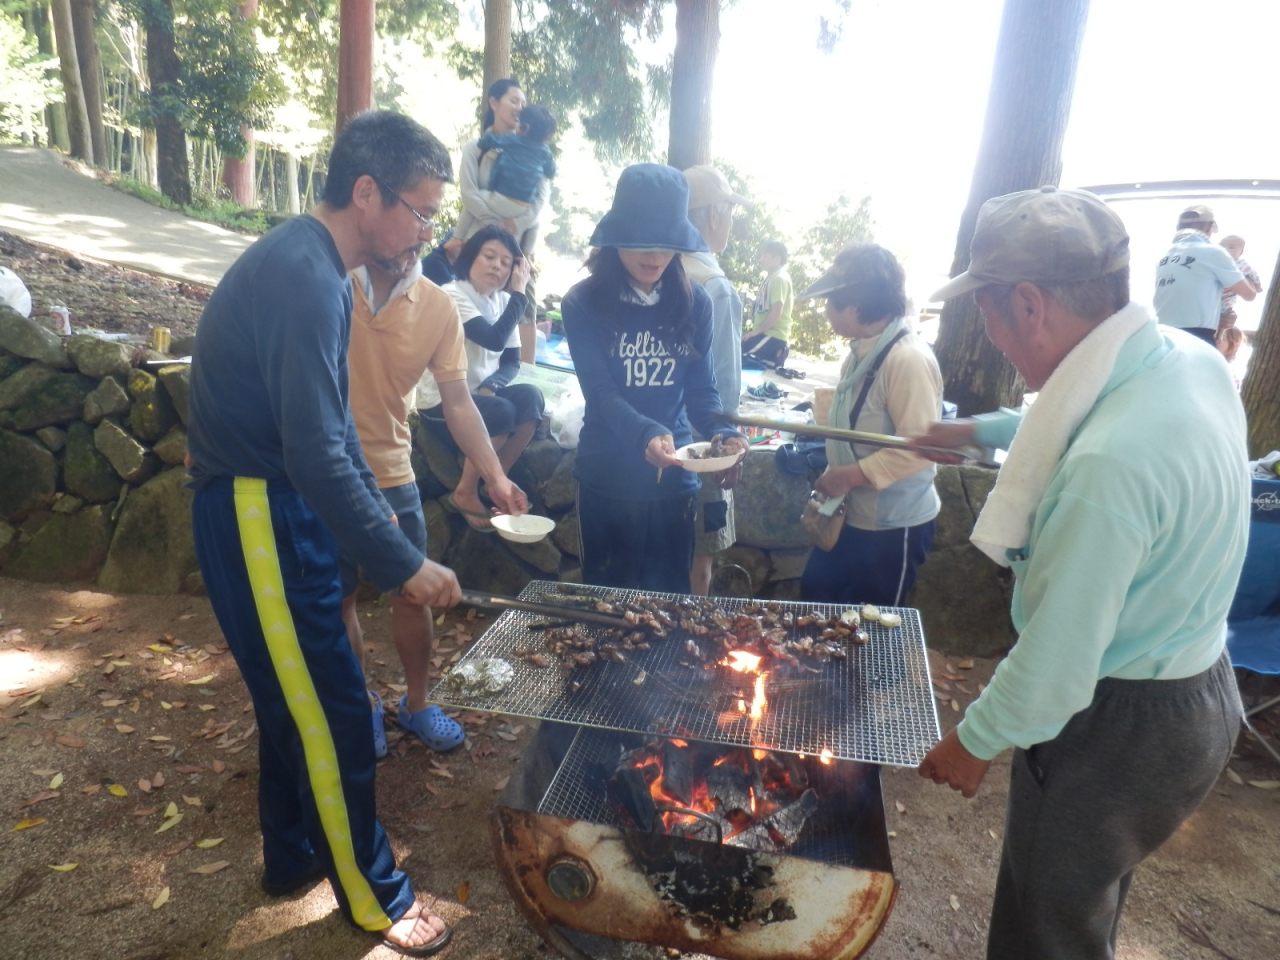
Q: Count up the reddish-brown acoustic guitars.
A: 0